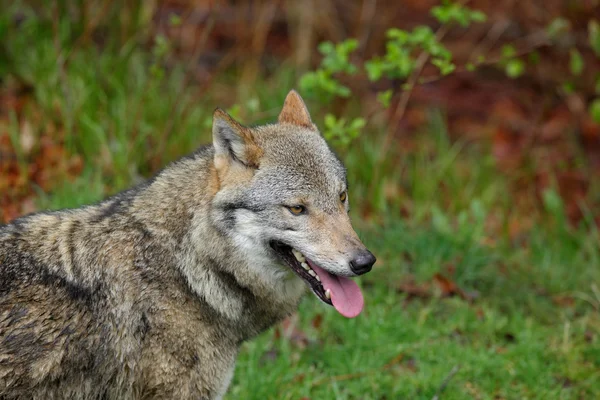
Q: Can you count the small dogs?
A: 0